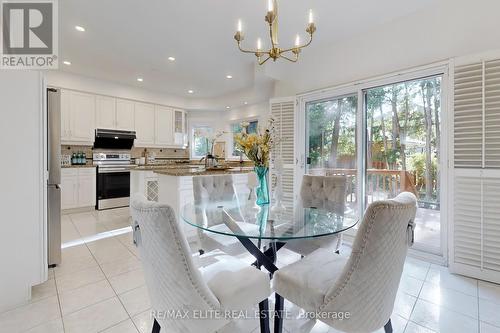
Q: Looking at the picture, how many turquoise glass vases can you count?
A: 1